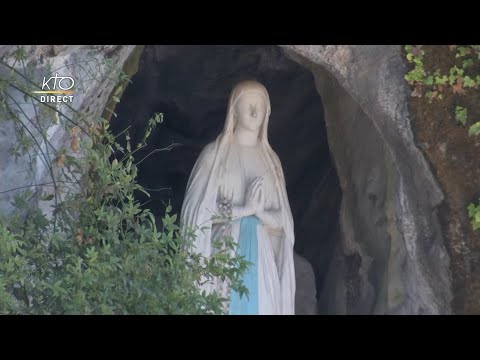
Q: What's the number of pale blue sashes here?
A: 1